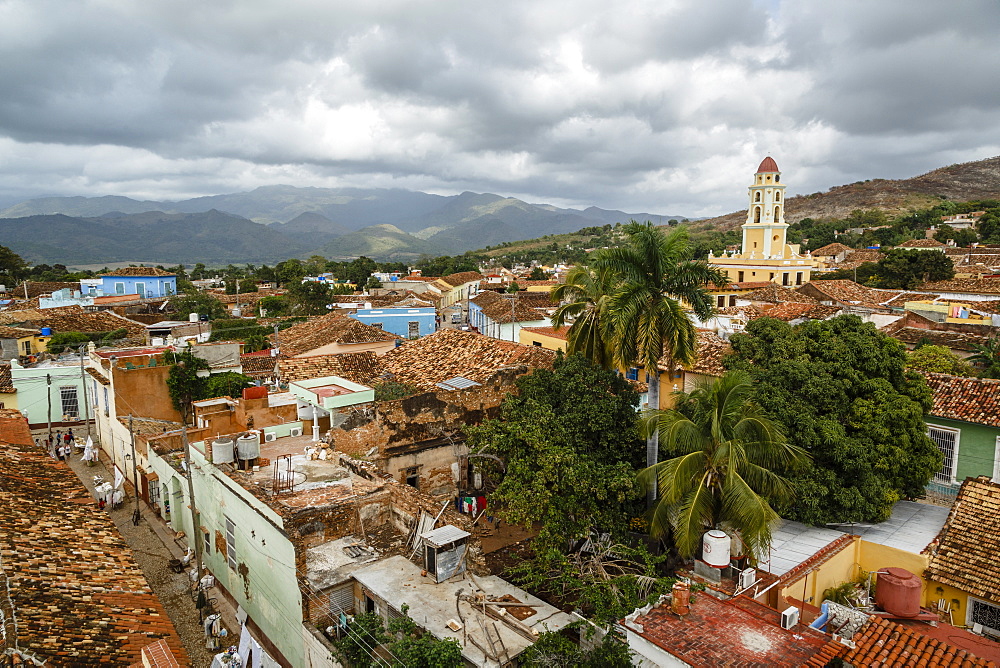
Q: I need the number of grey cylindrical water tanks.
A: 2